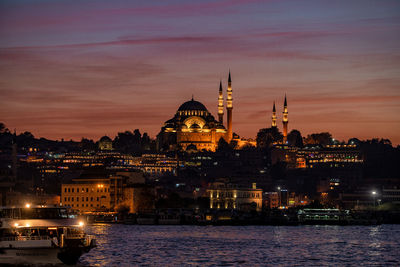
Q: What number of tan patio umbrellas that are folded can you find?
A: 0